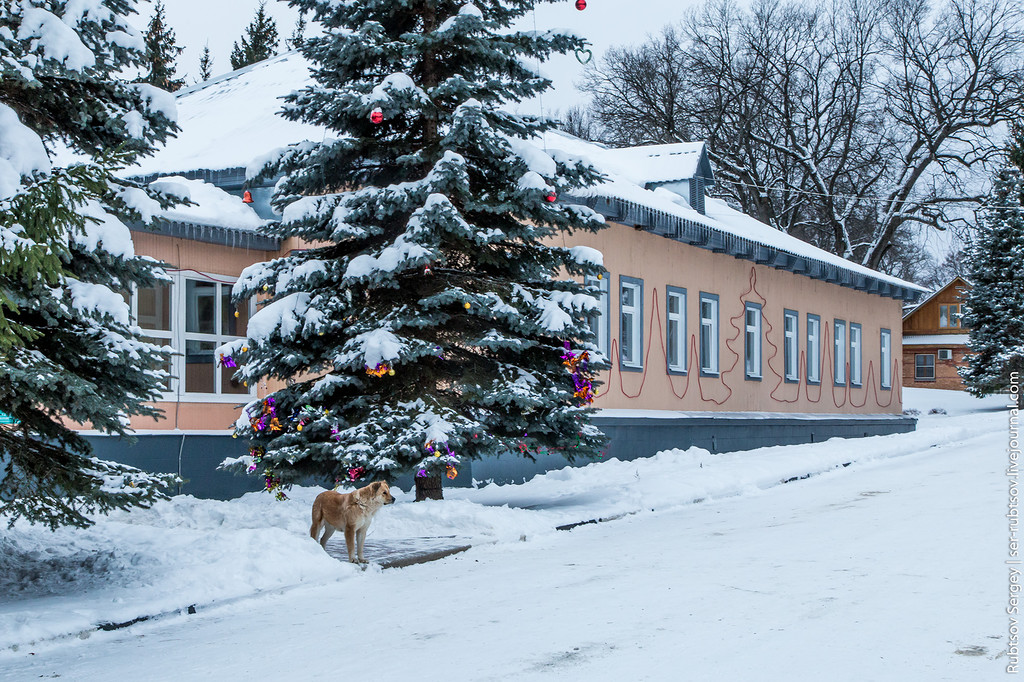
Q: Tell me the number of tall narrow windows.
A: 10